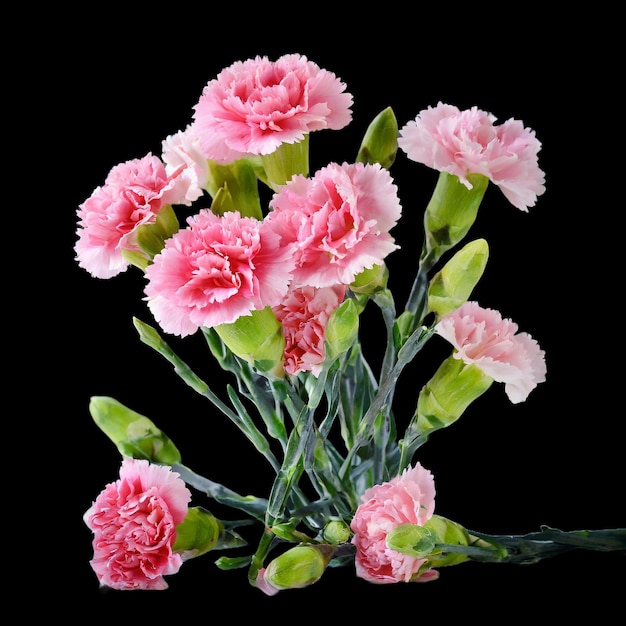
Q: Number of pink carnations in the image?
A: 10